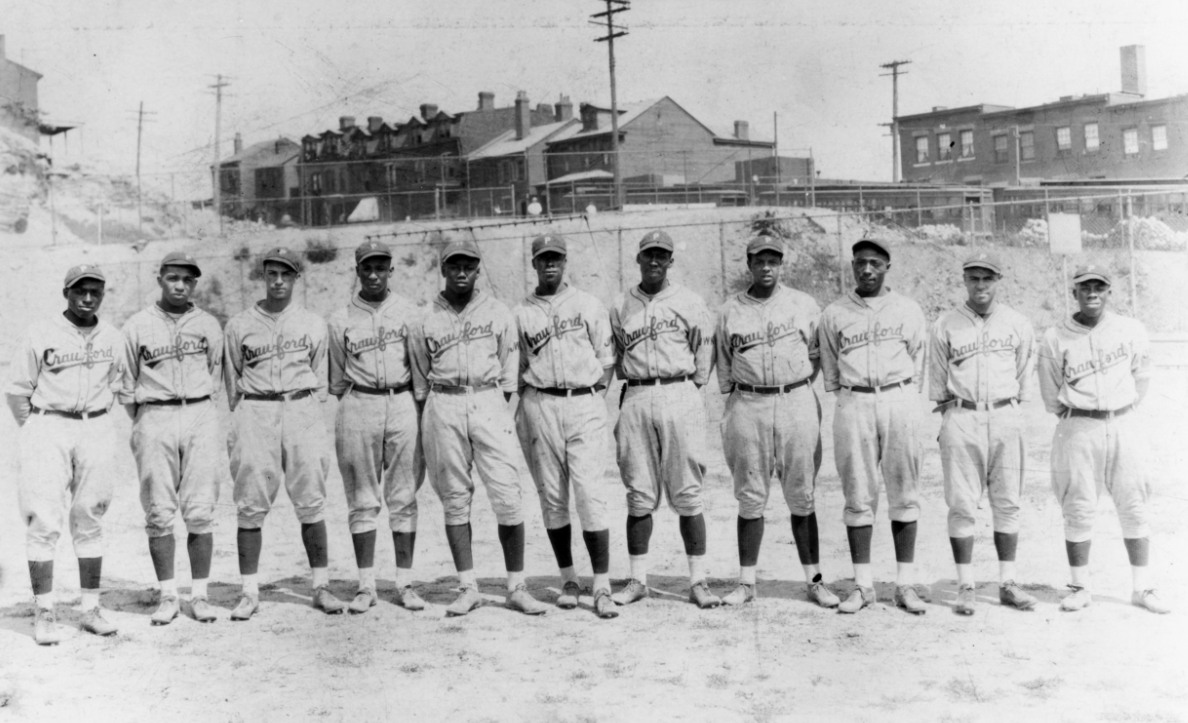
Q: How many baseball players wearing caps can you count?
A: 11